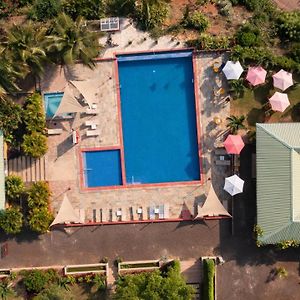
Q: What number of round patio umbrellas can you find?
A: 6